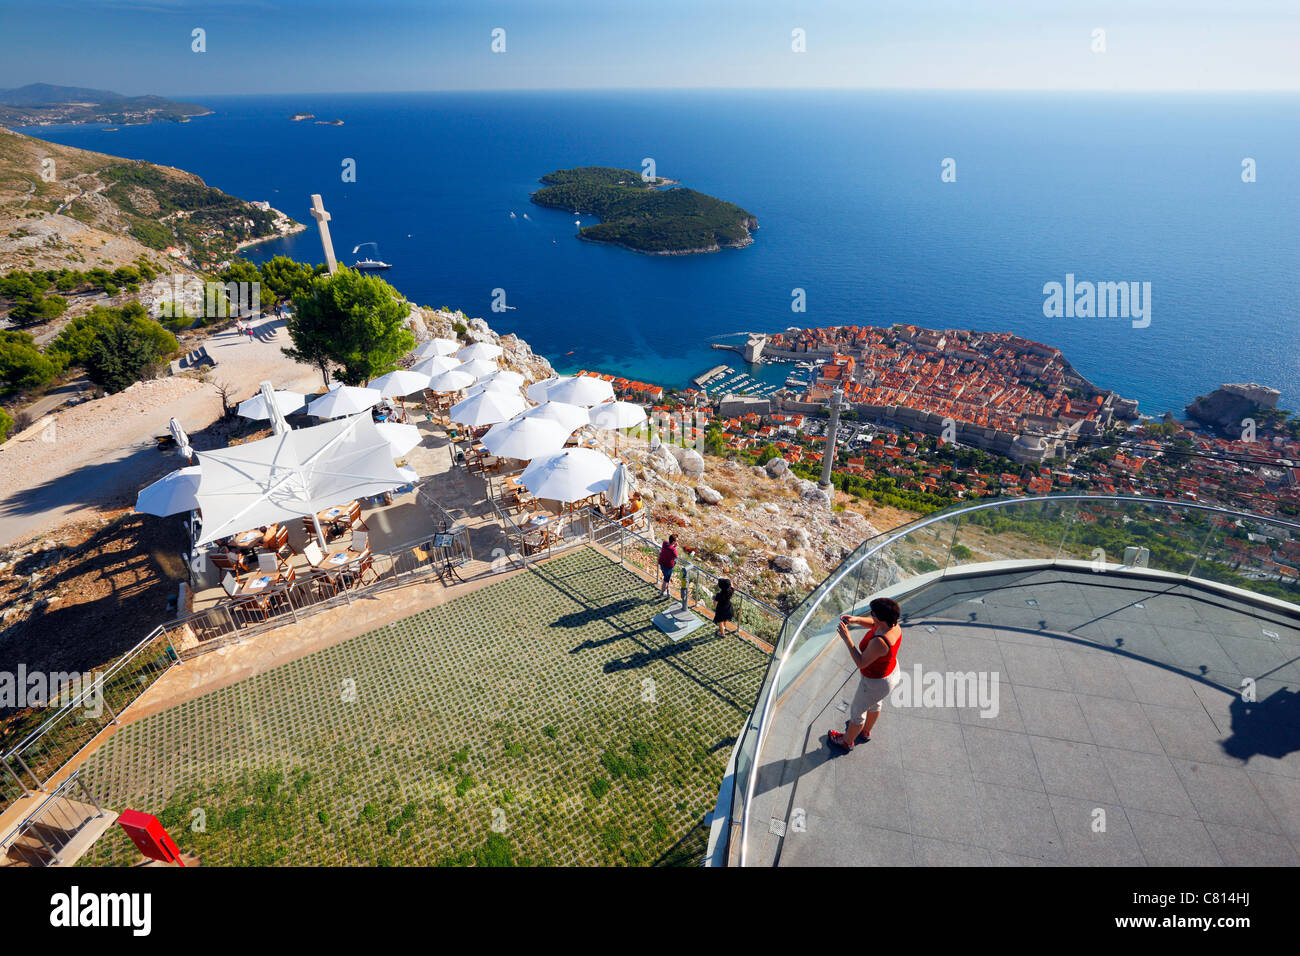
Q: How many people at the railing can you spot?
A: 3